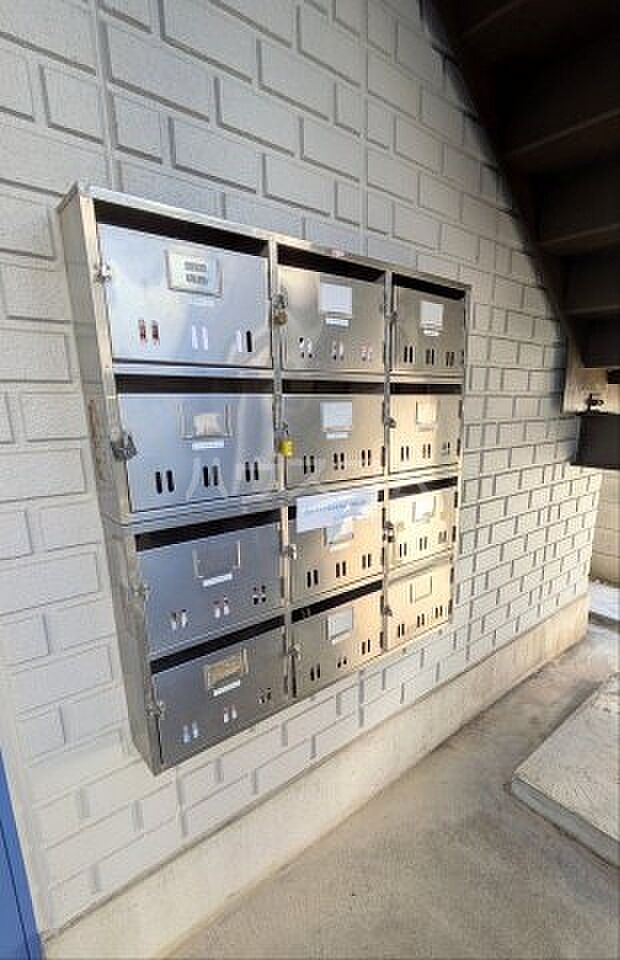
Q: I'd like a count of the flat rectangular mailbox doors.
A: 12